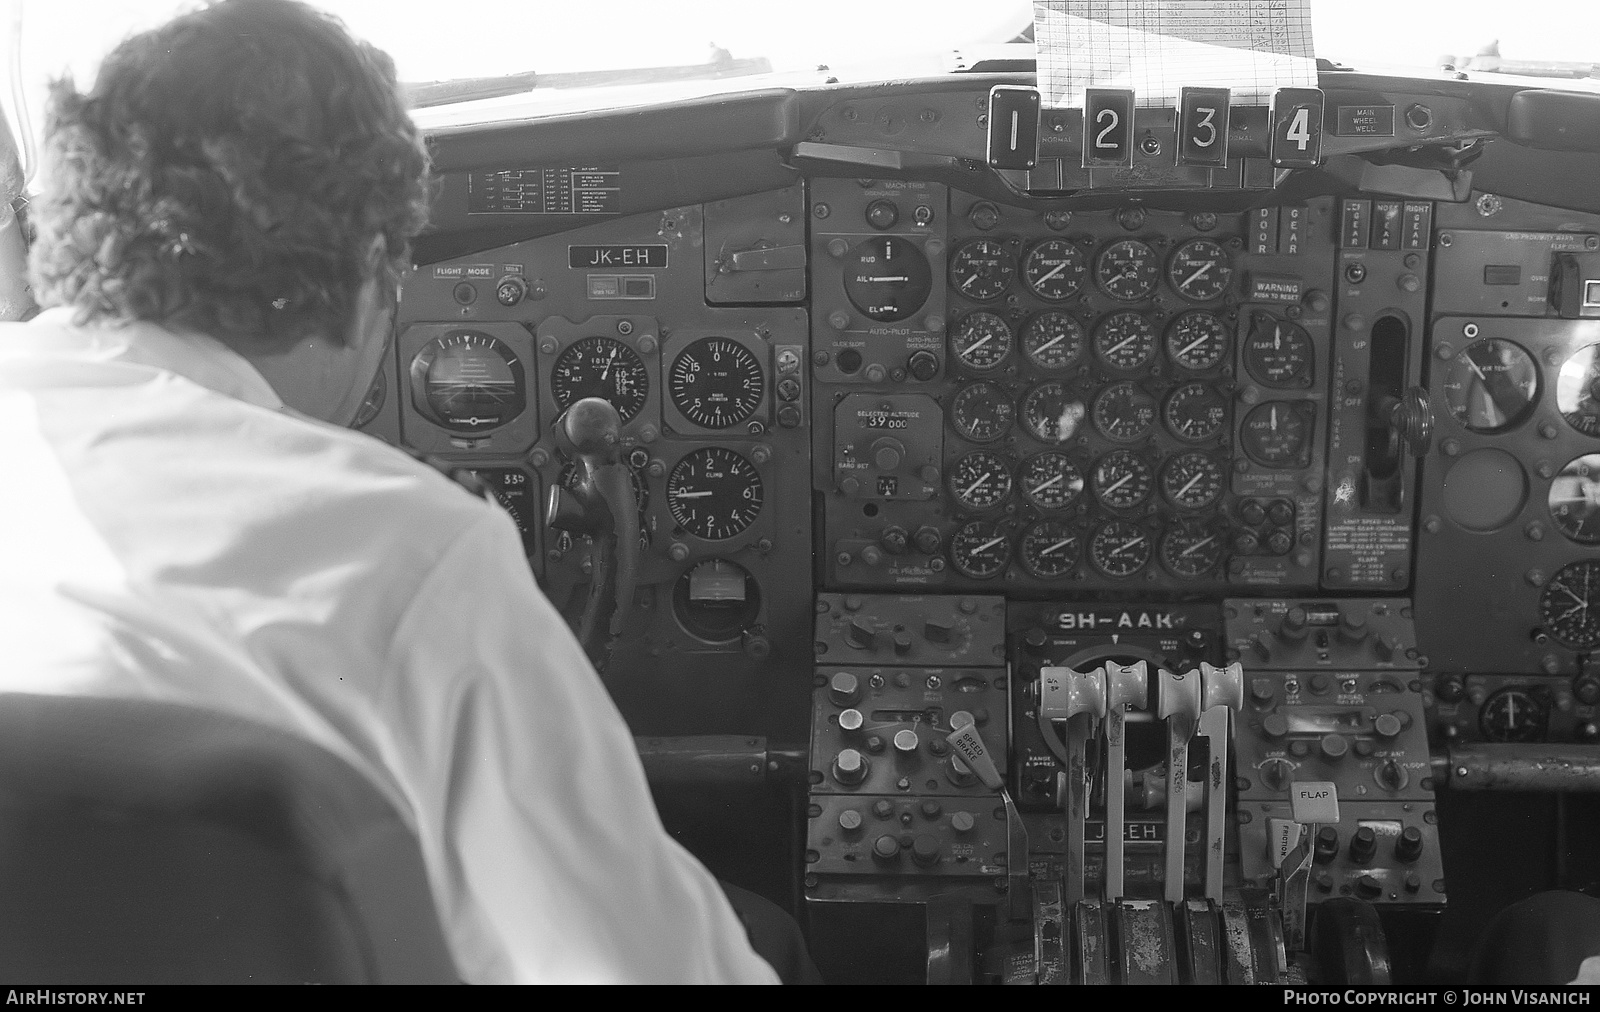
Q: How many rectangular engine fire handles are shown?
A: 4